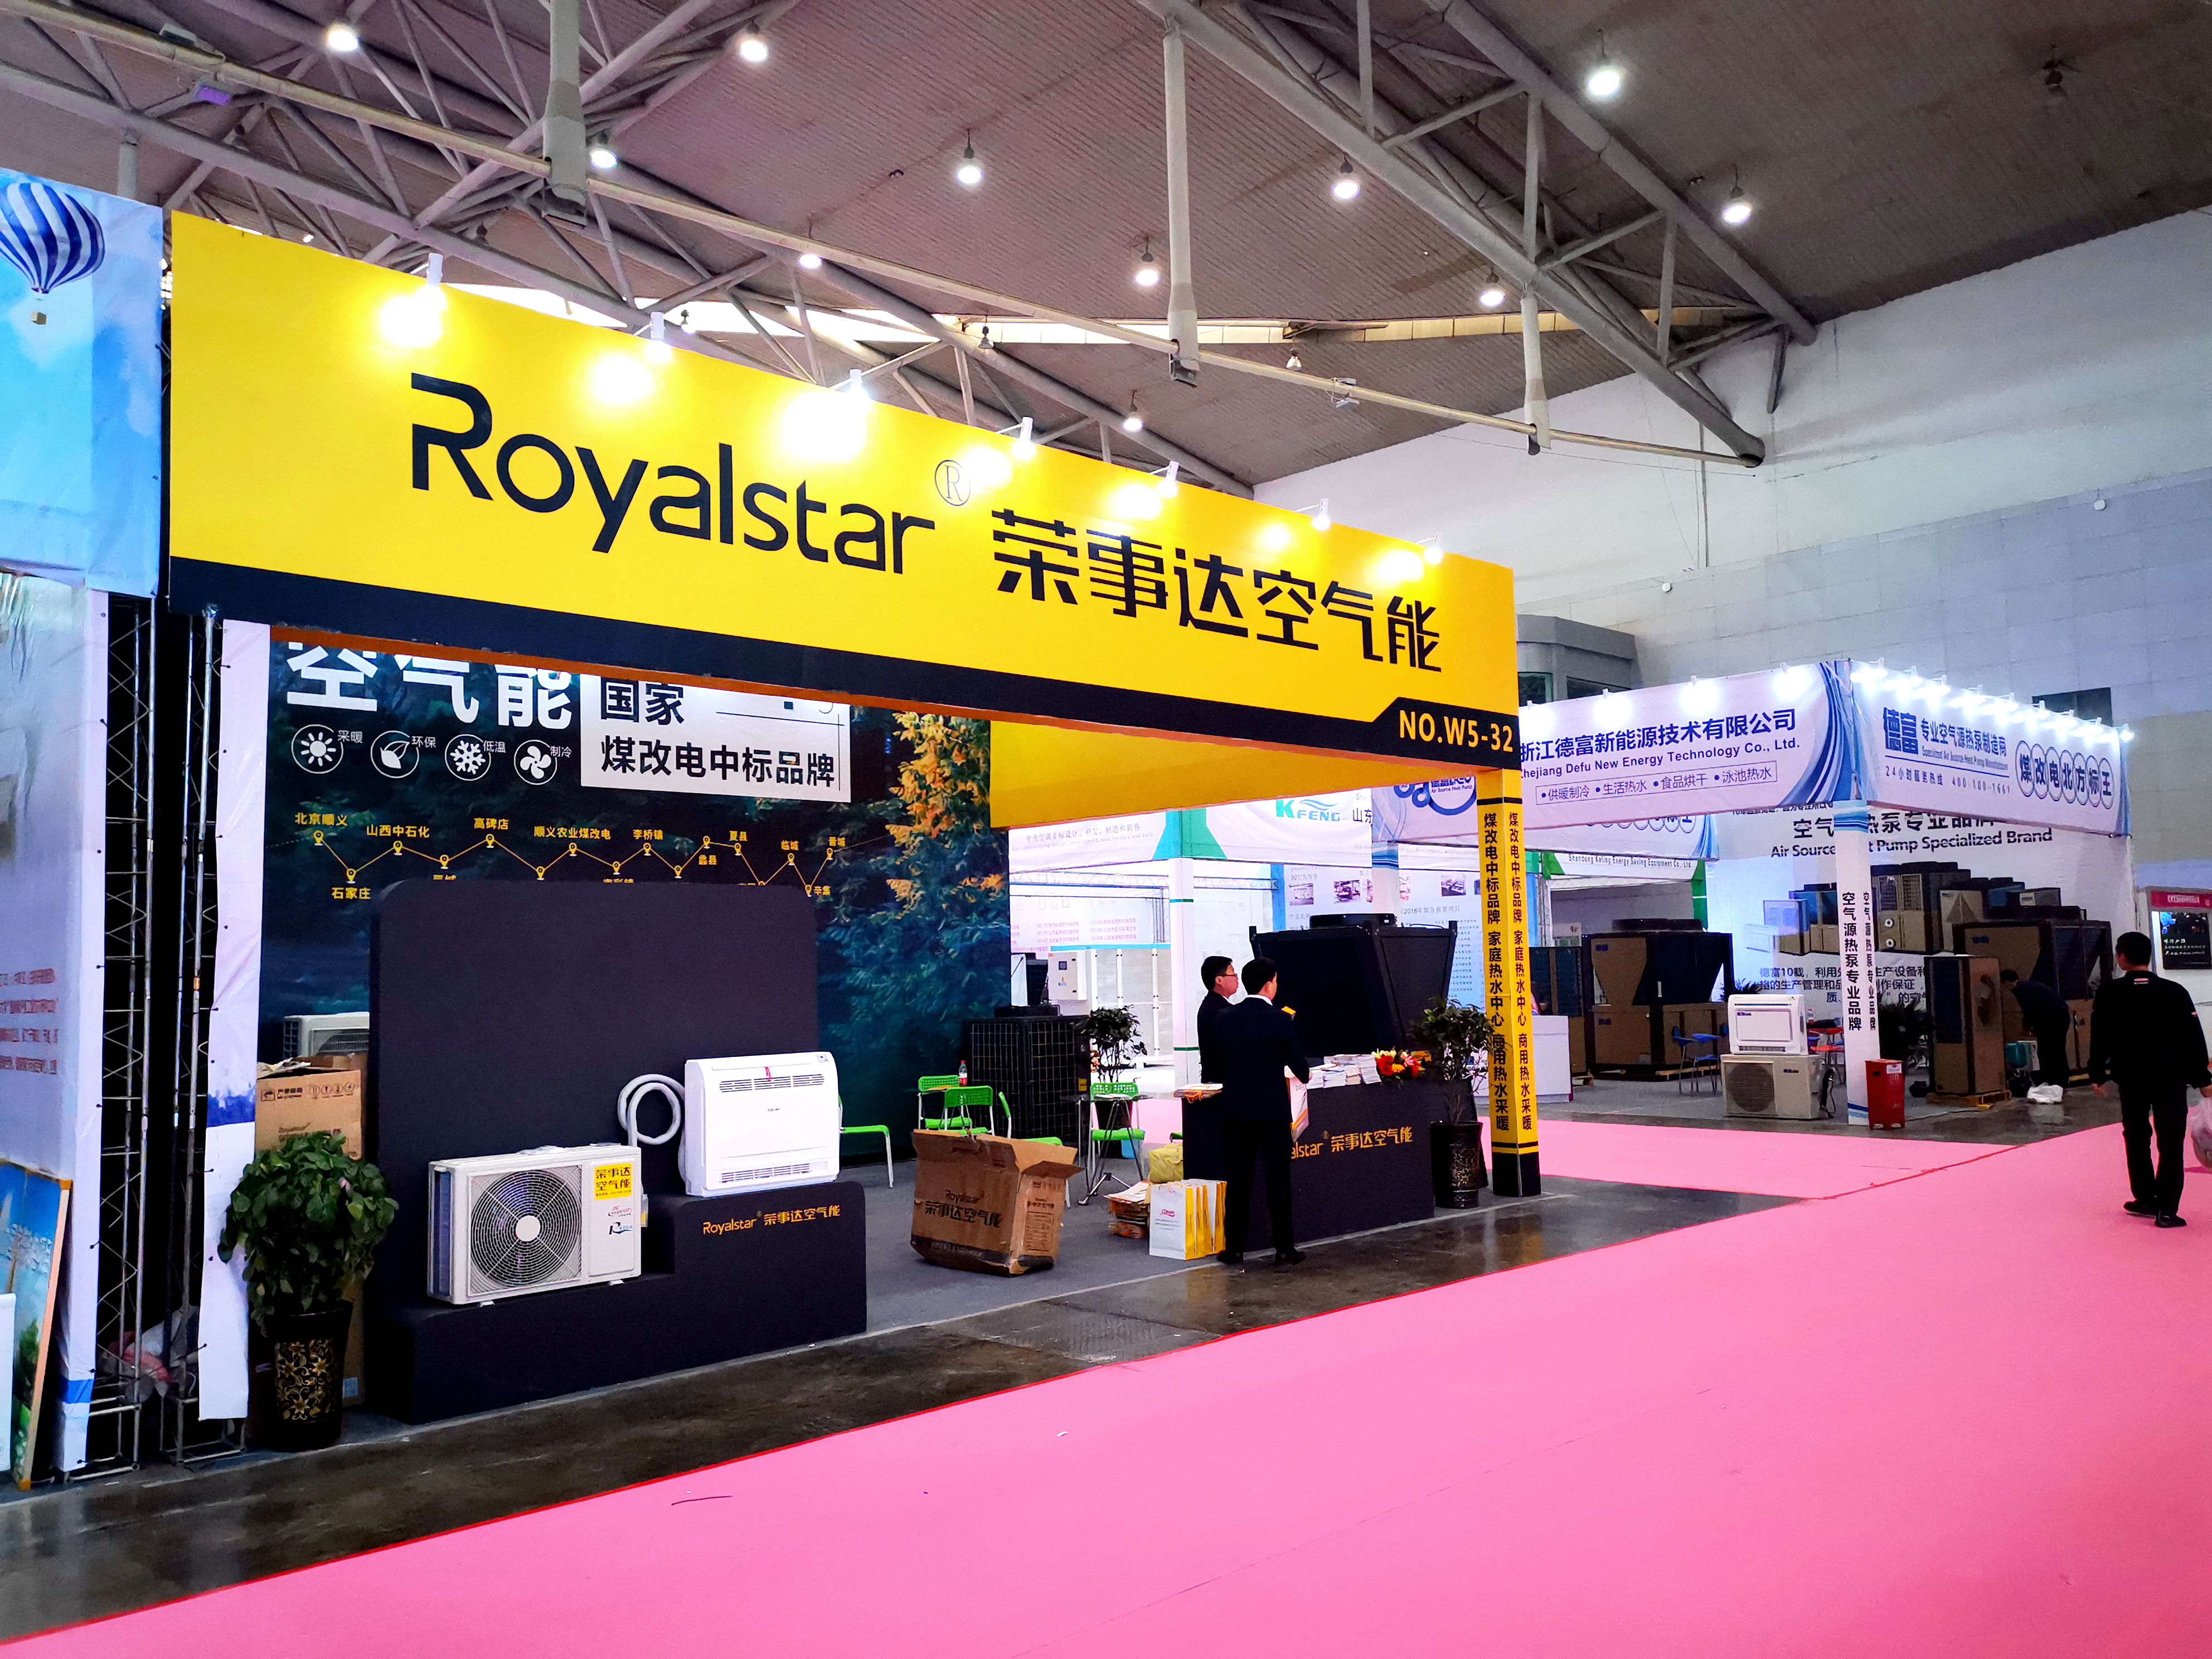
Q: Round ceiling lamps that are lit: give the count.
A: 11